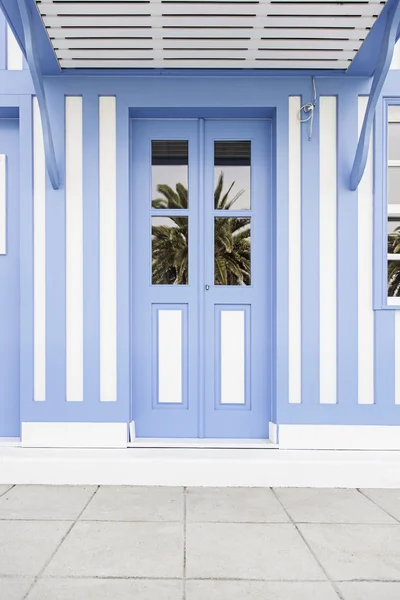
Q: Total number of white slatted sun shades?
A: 1